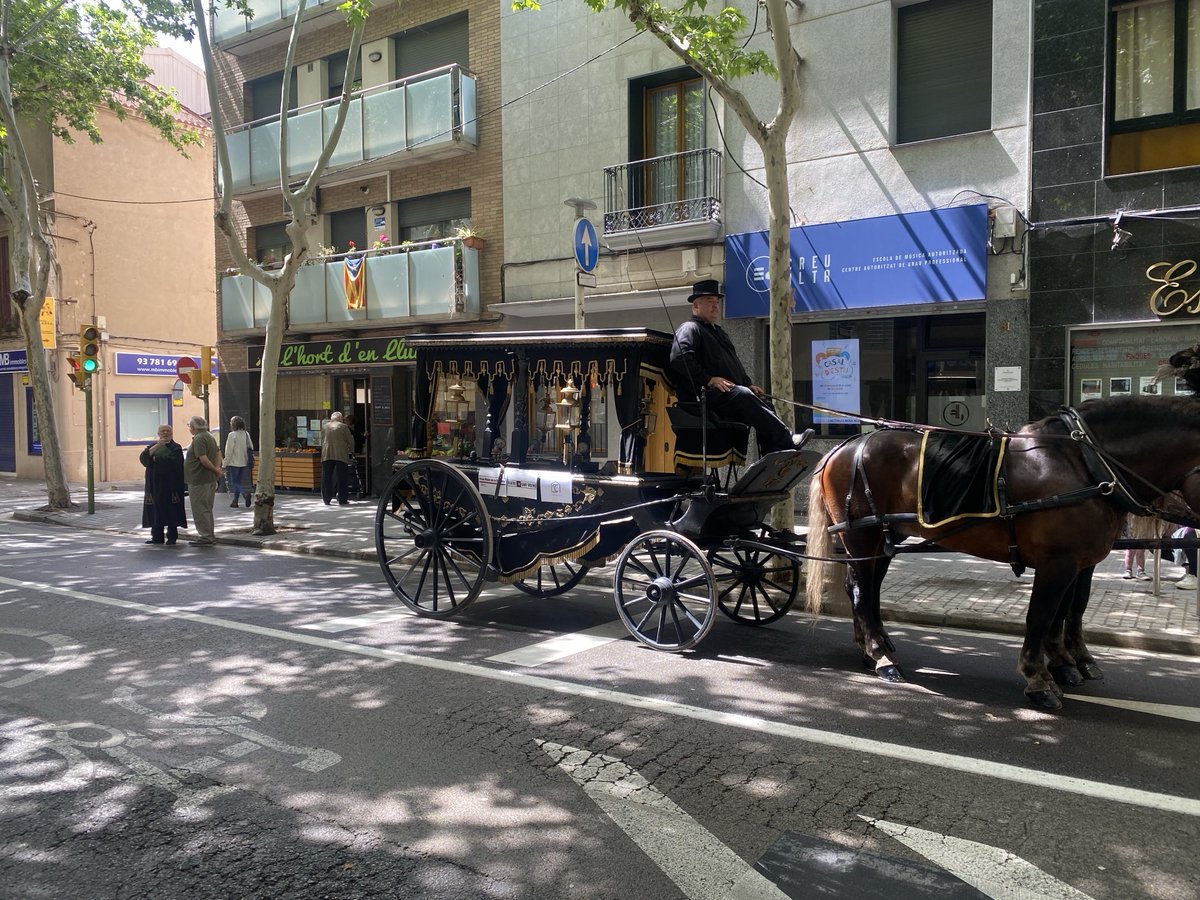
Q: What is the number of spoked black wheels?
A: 4